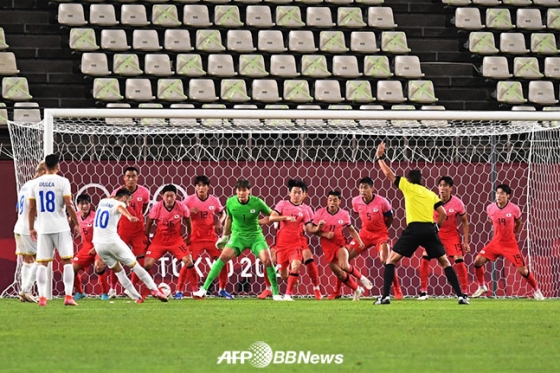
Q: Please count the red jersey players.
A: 10